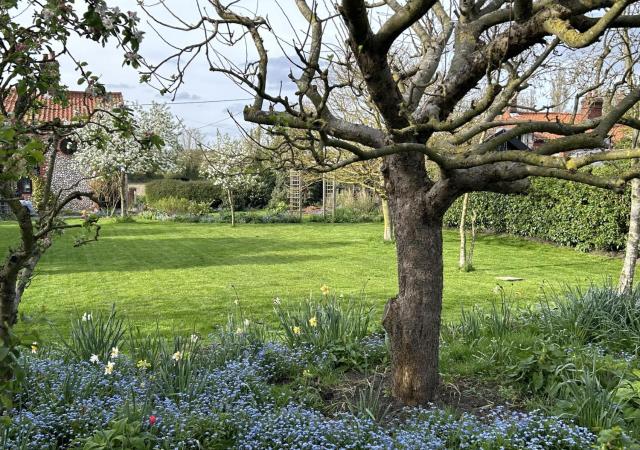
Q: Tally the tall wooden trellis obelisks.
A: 2